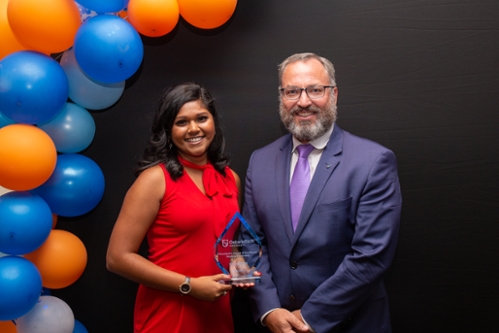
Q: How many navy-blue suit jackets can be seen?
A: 1